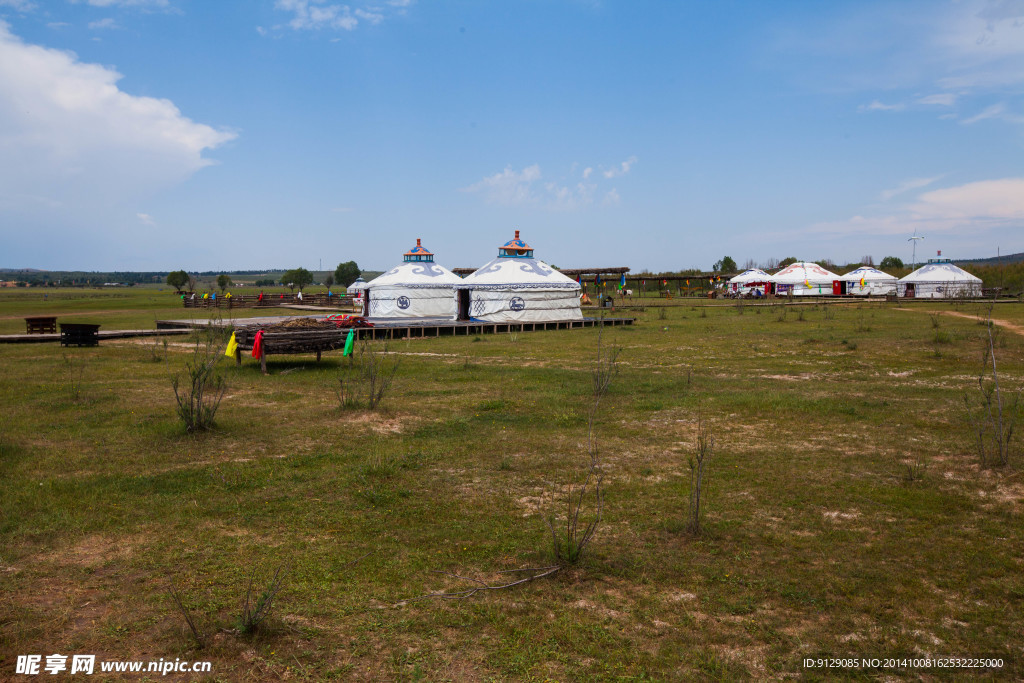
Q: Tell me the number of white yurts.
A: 7